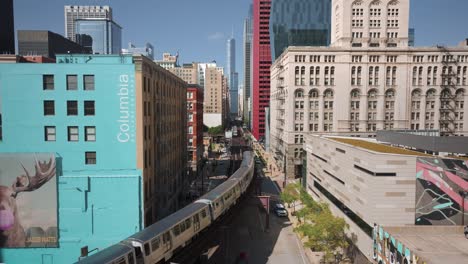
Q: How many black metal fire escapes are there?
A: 2